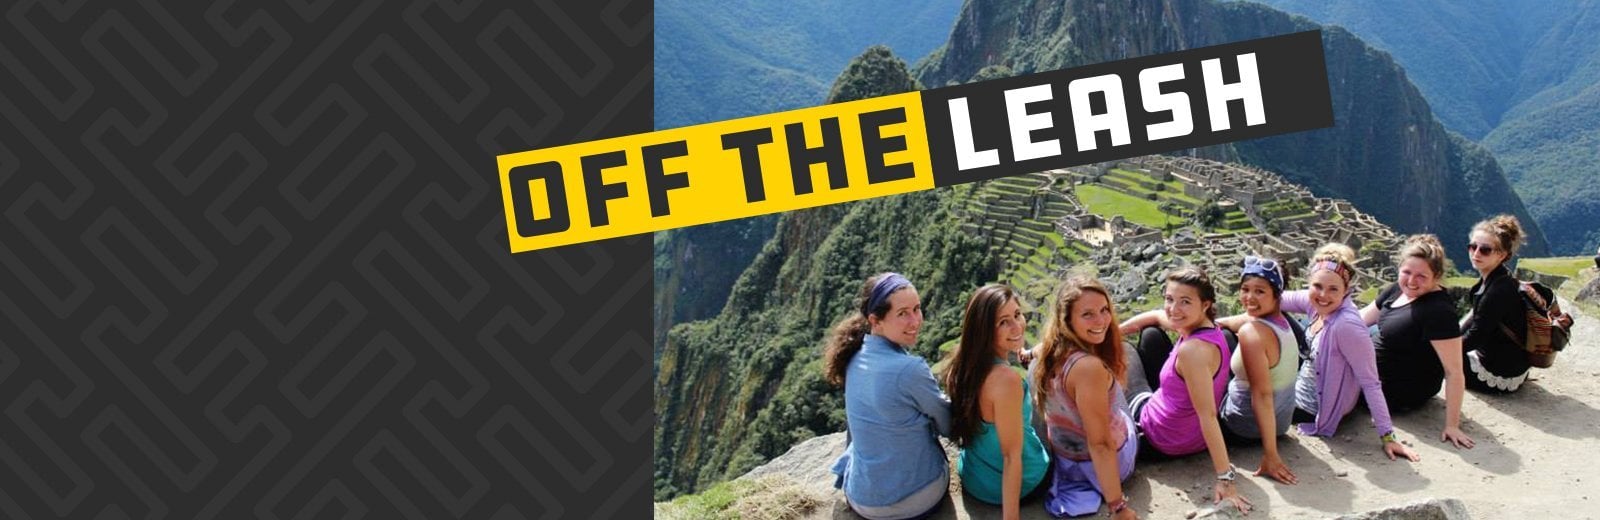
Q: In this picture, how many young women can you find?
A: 8